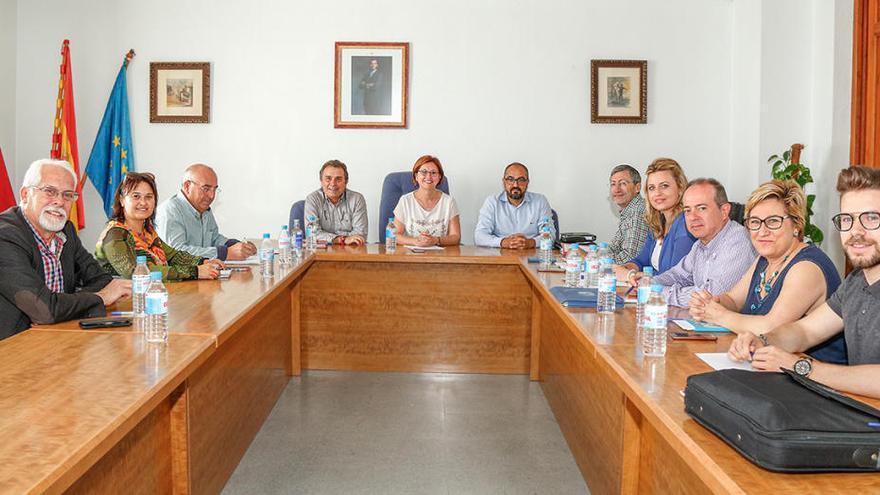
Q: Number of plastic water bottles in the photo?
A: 15